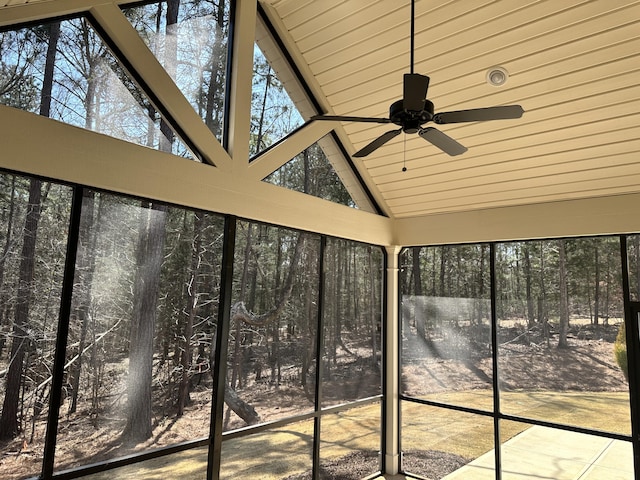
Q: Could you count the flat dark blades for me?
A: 5